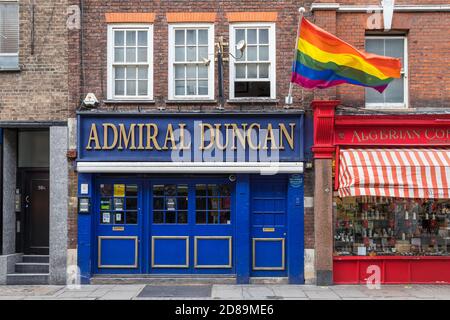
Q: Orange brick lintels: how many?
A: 3